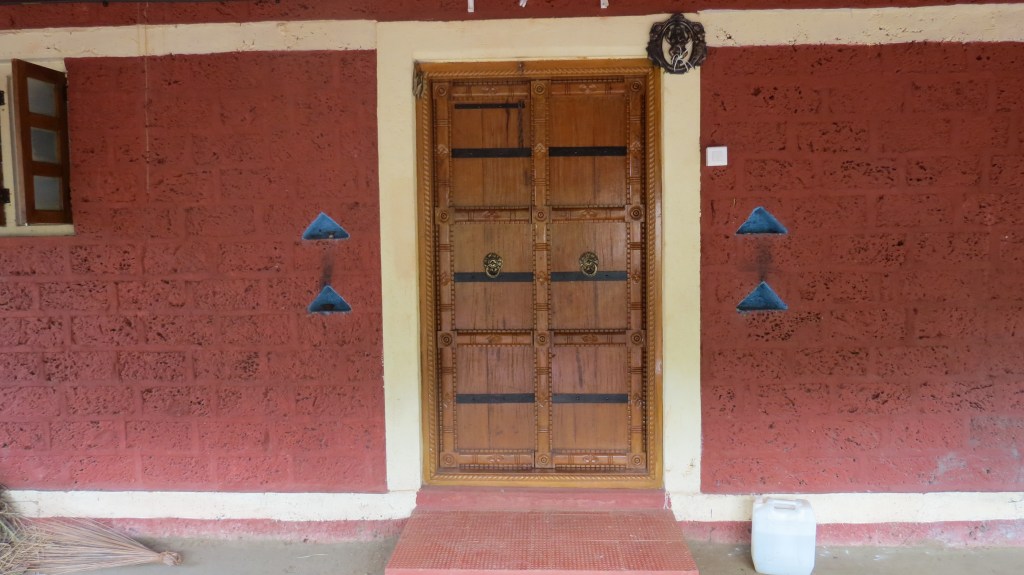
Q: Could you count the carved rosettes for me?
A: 12